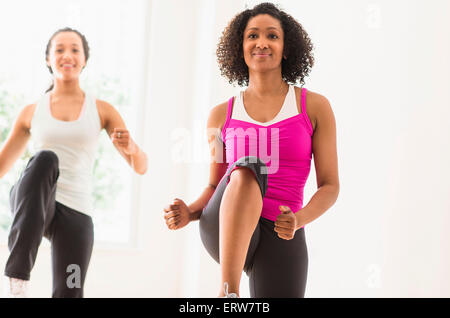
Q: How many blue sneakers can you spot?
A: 0